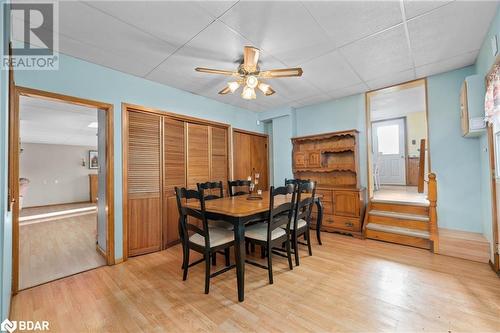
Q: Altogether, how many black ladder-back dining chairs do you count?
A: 6